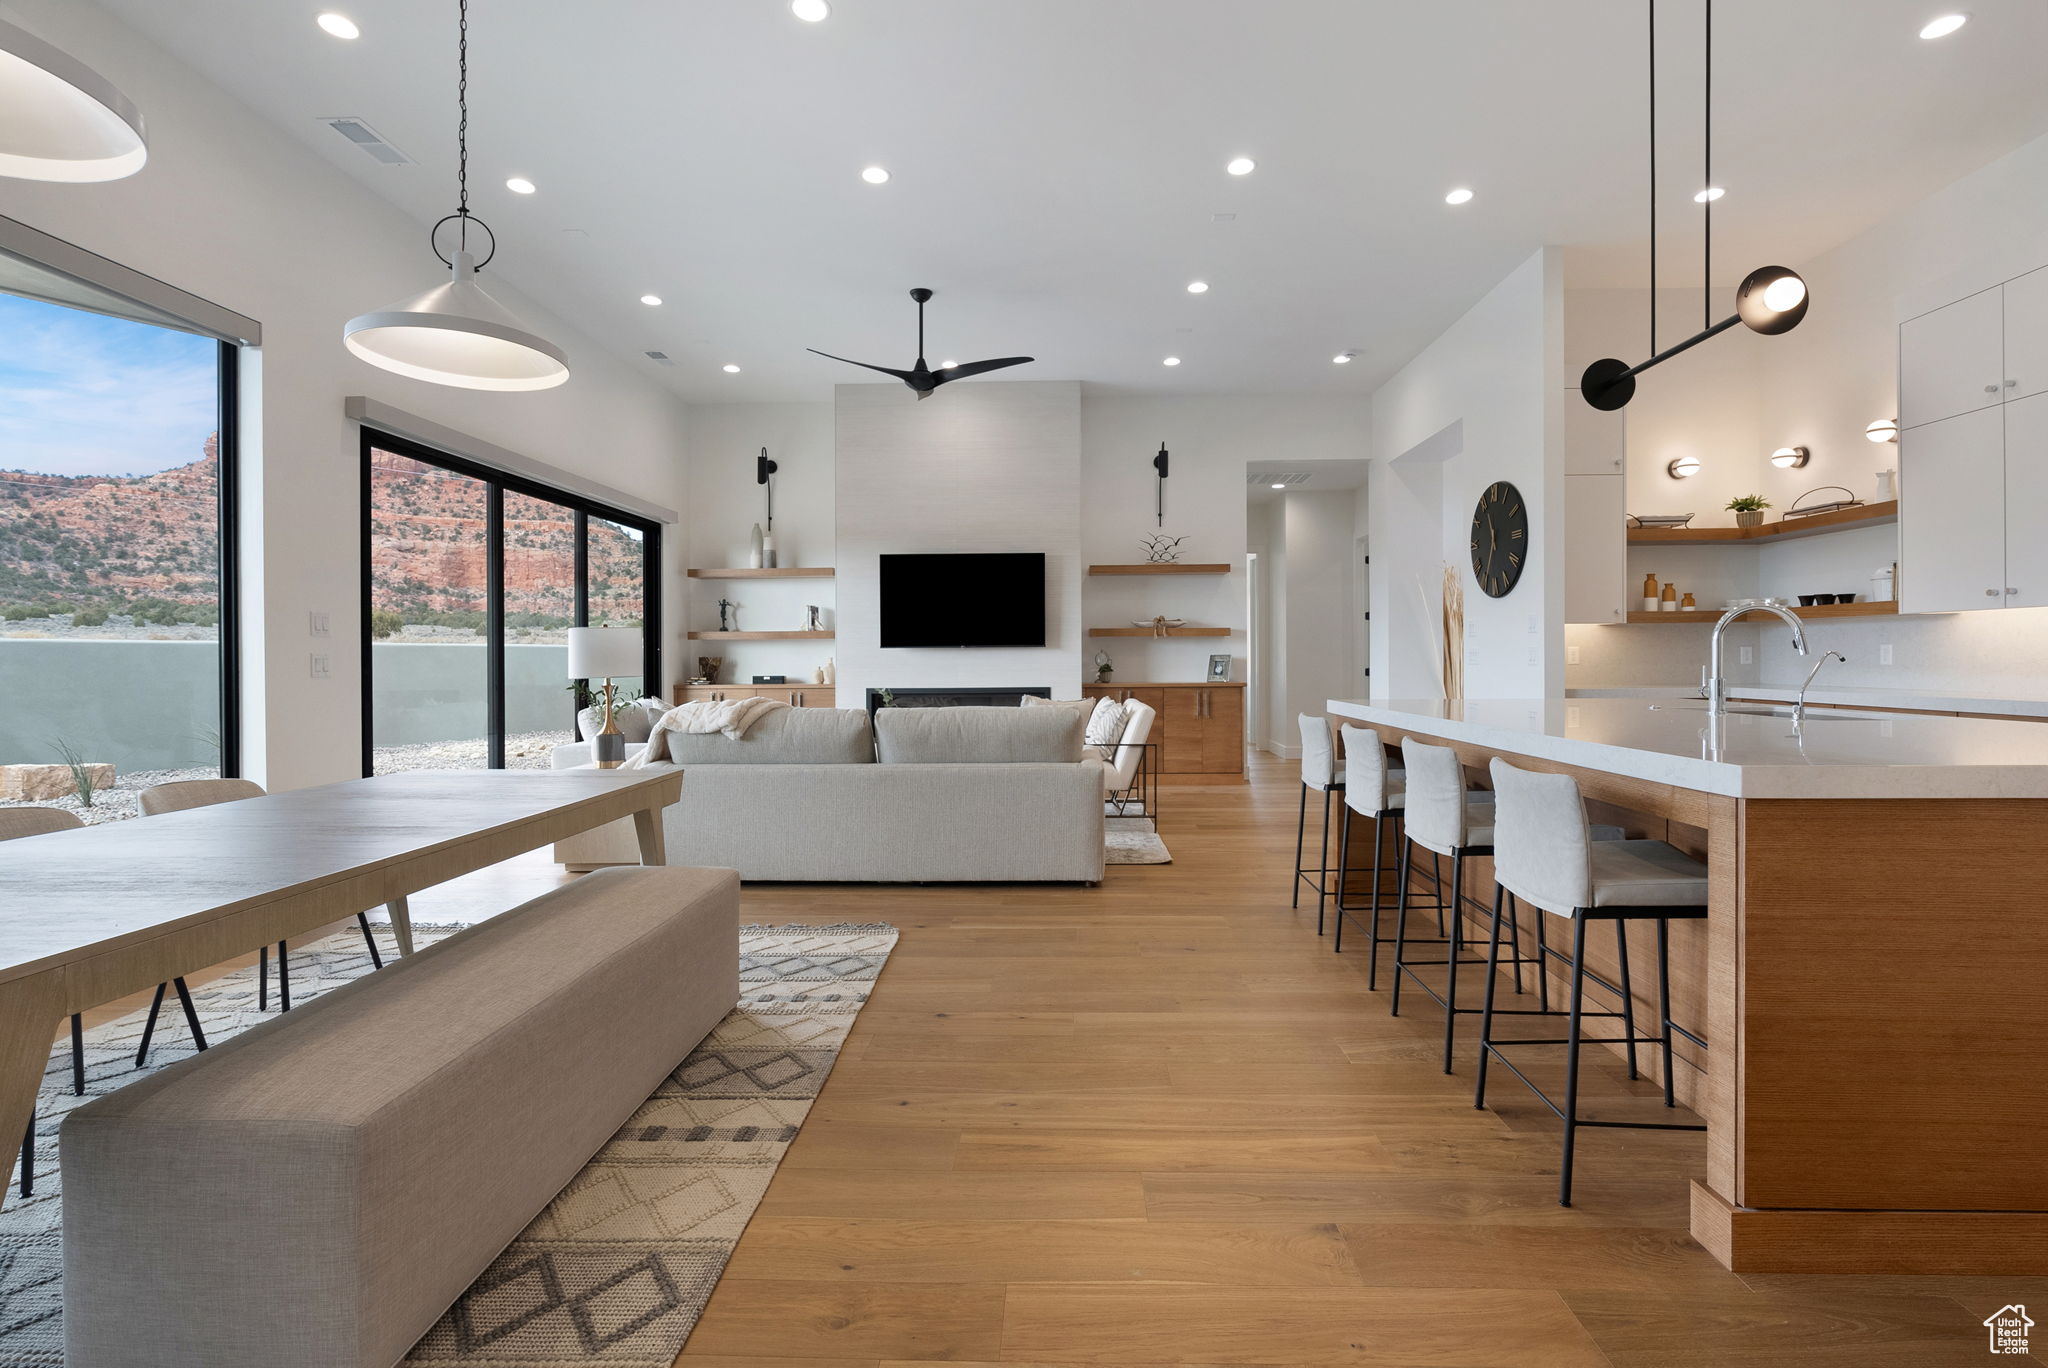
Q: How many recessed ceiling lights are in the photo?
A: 15